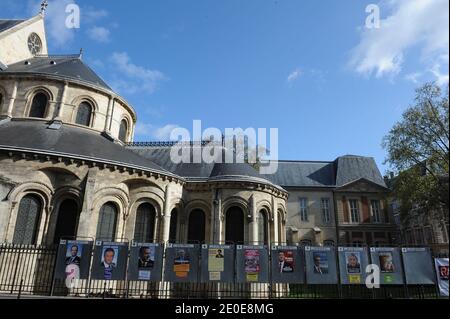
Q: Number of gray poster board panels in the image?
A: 11